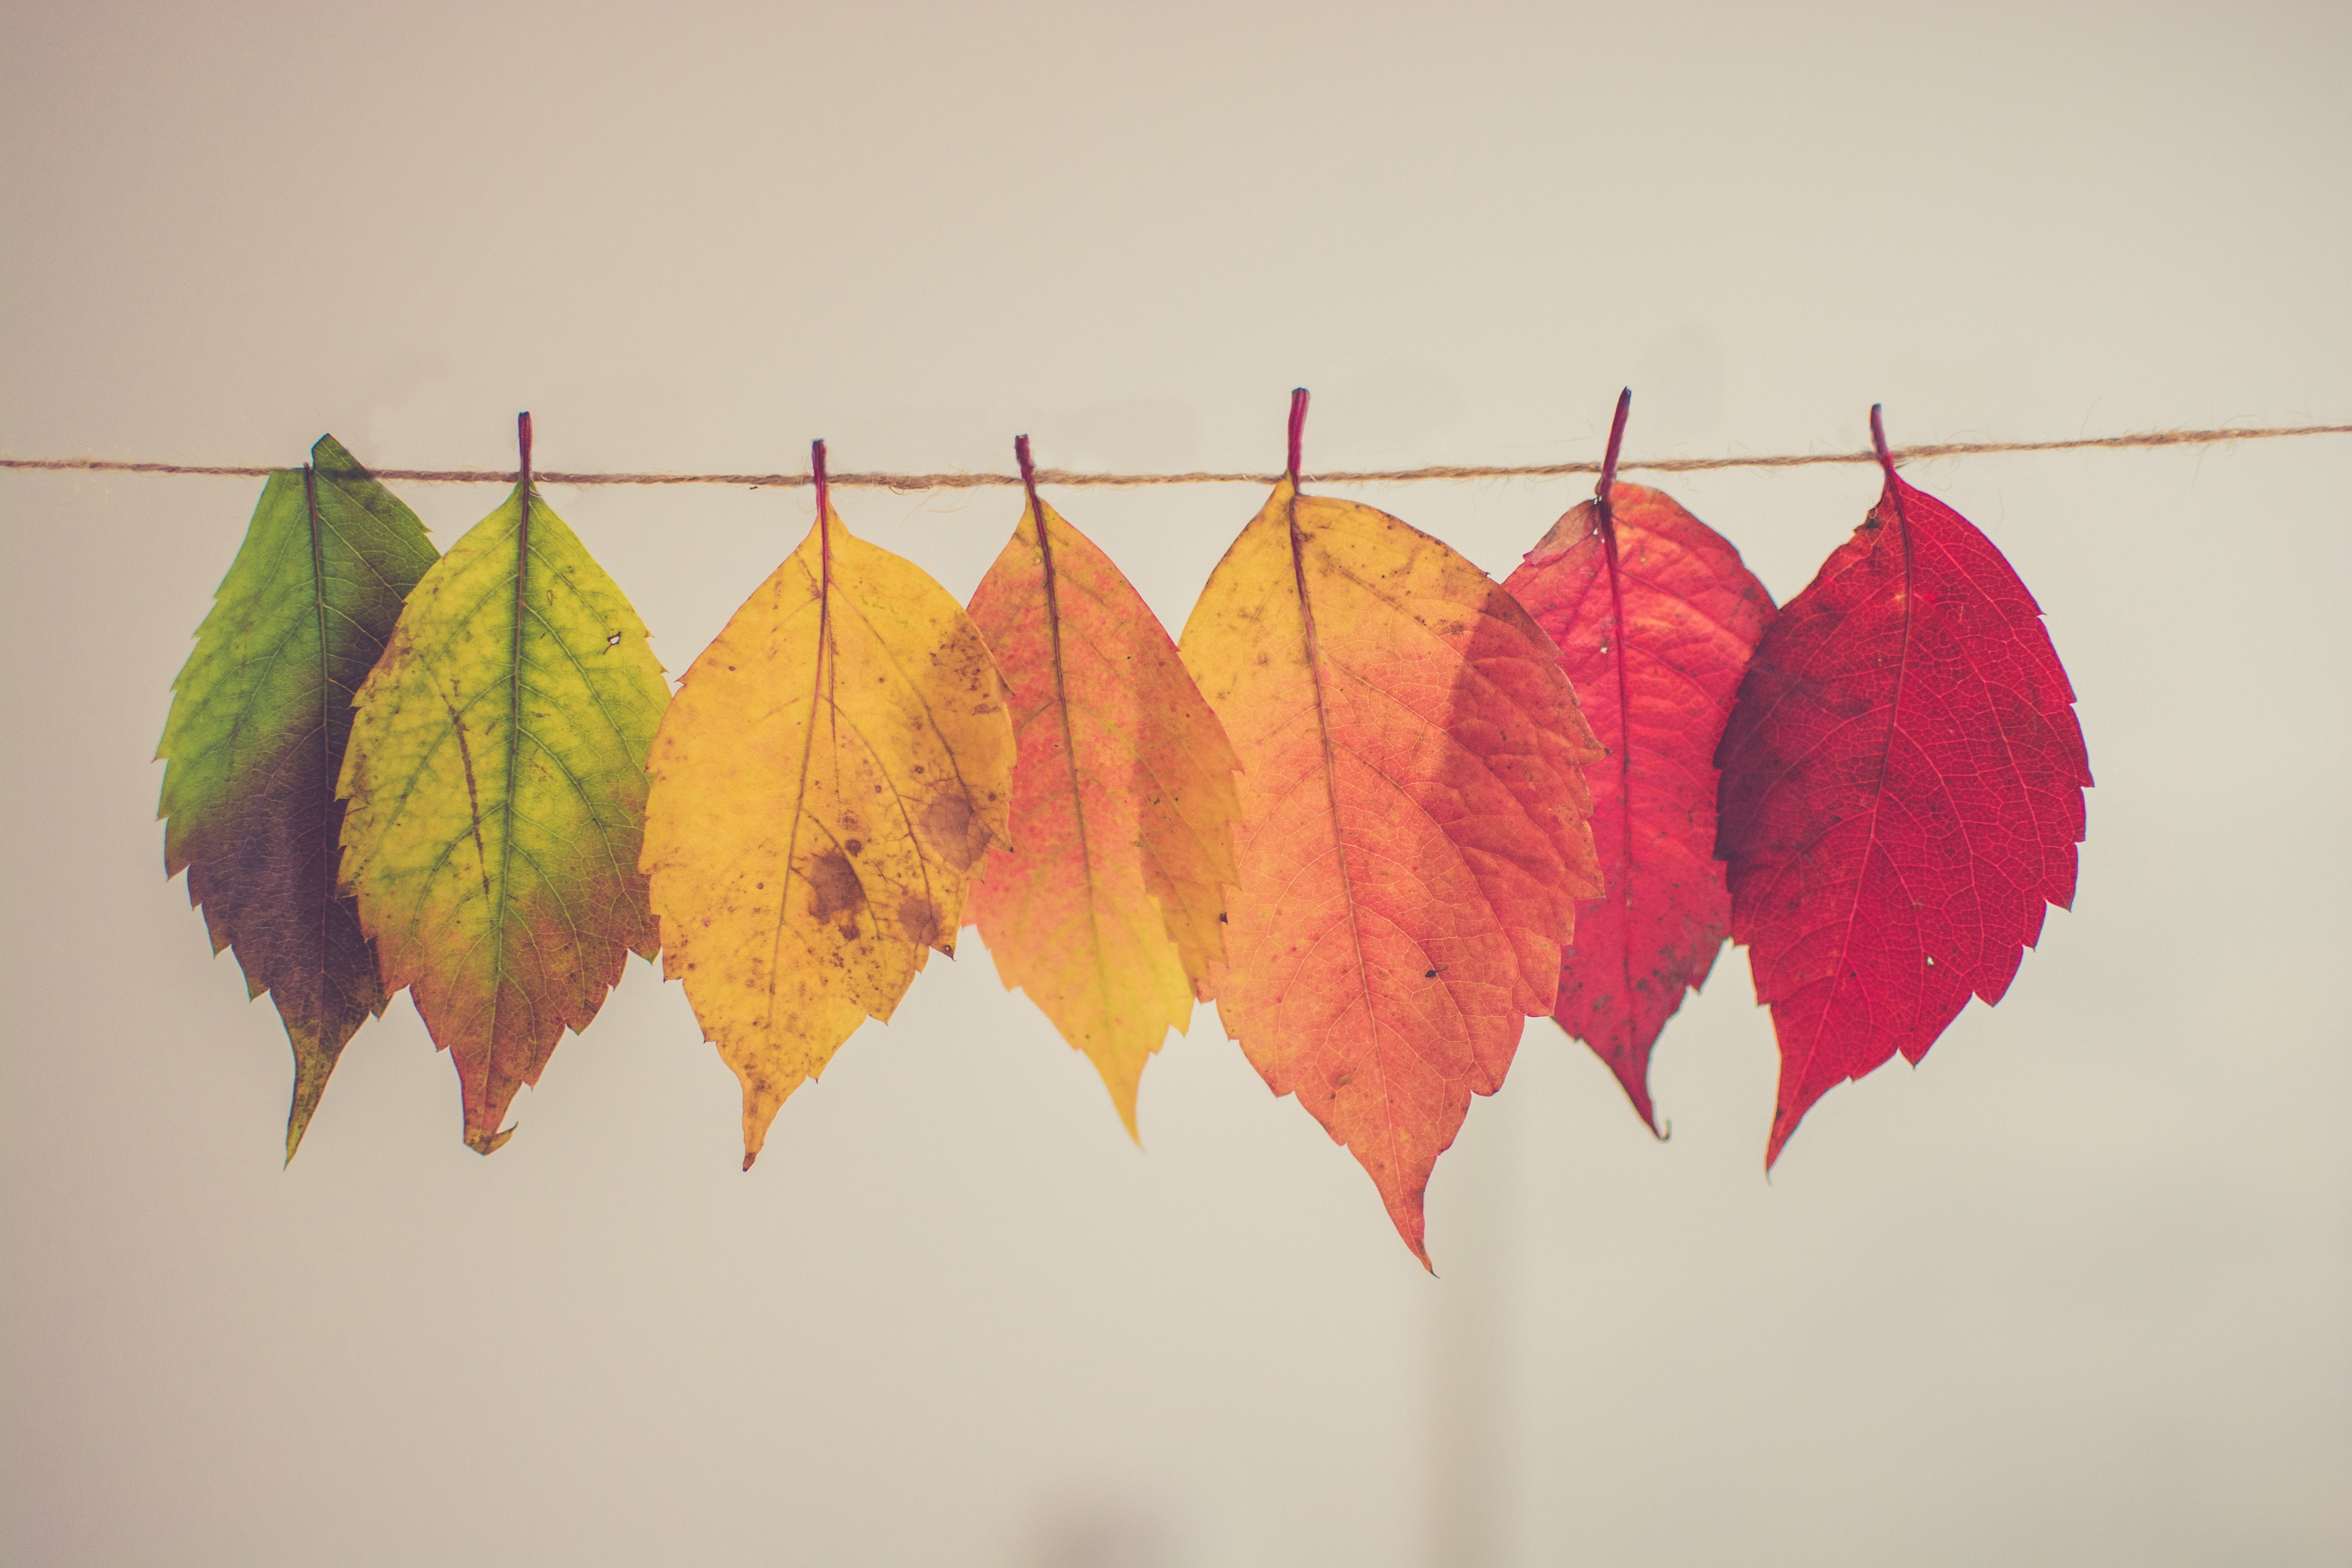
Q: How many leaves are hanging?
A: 7